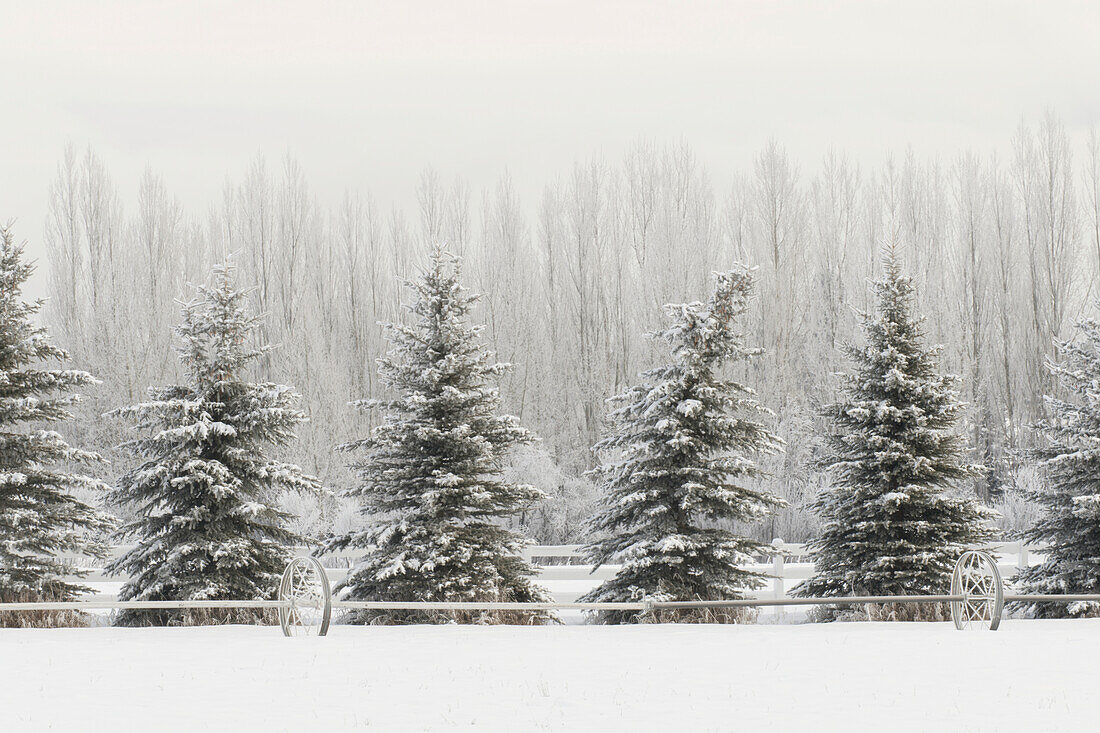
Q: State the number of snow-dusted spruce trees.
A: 6